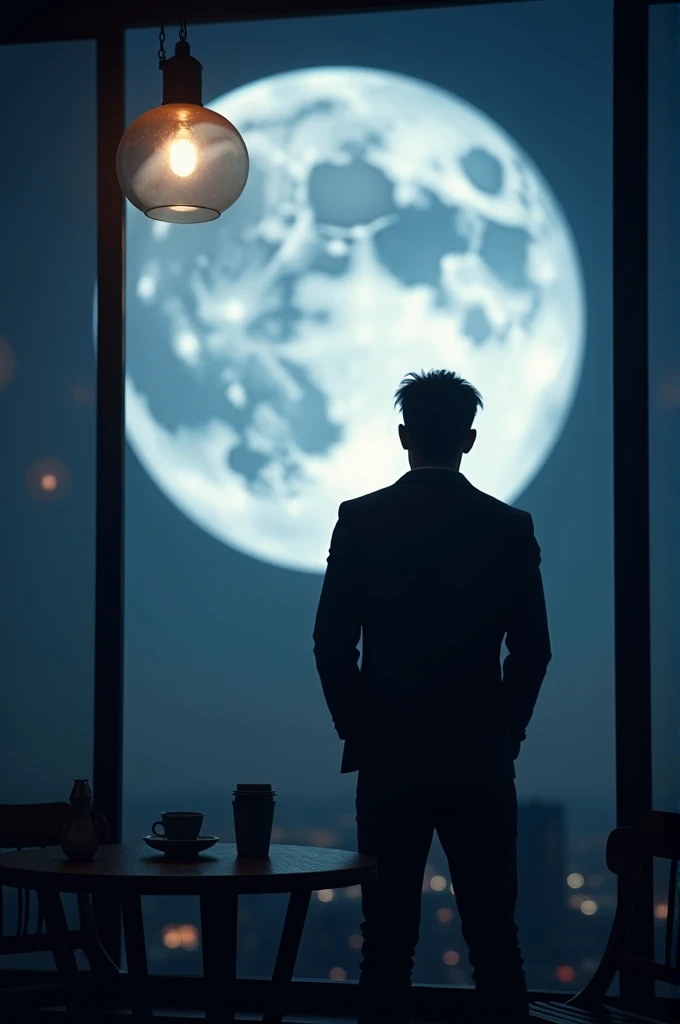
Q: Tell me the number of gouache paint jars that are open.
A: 0